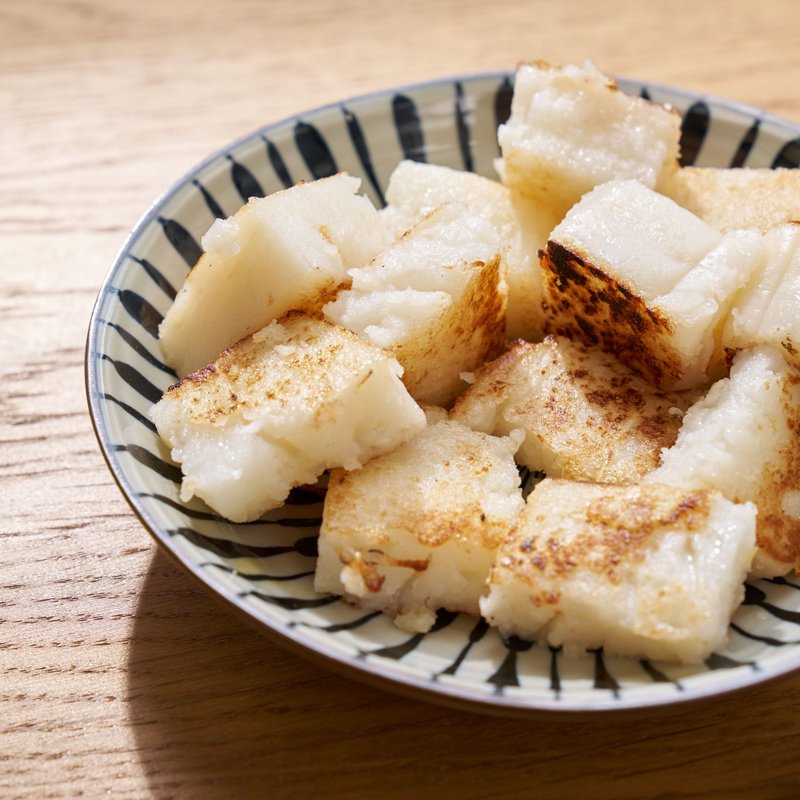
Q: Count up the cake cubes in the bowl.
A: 12